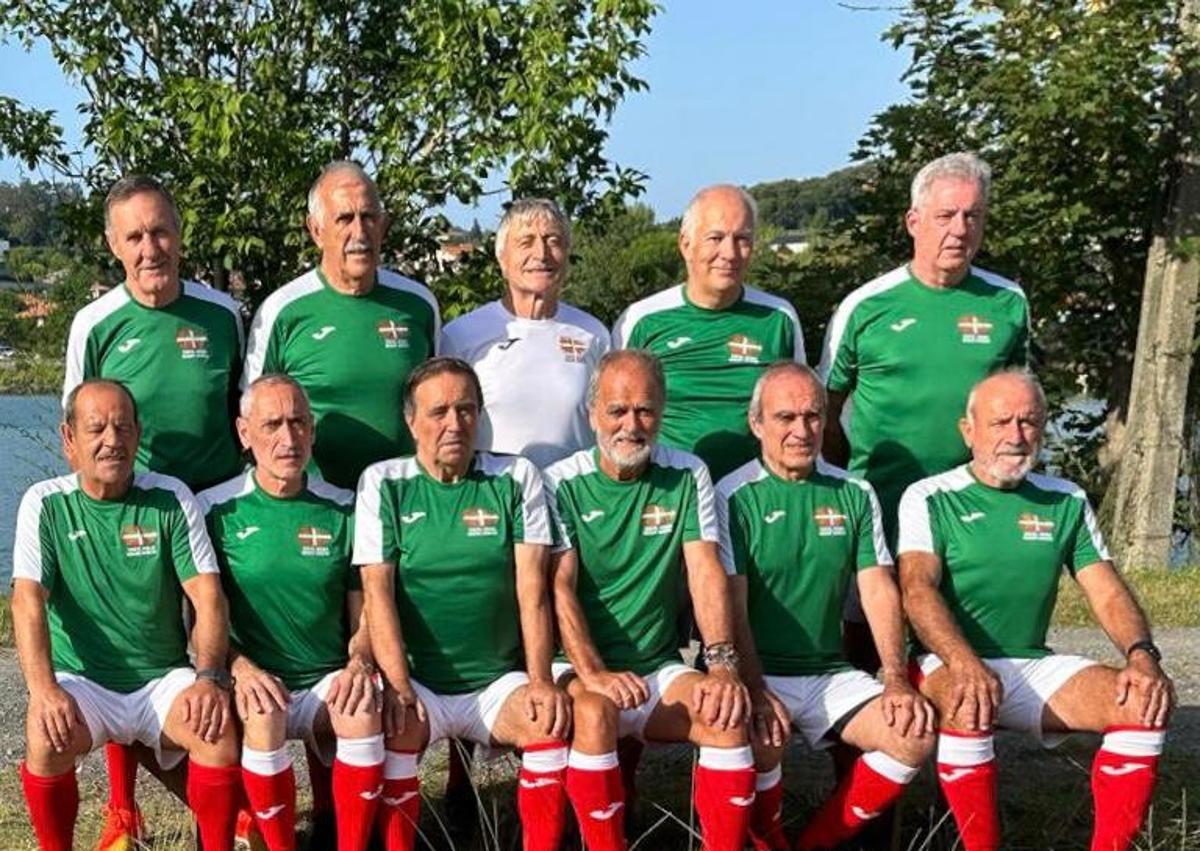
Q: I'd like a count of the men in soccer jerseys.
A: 11